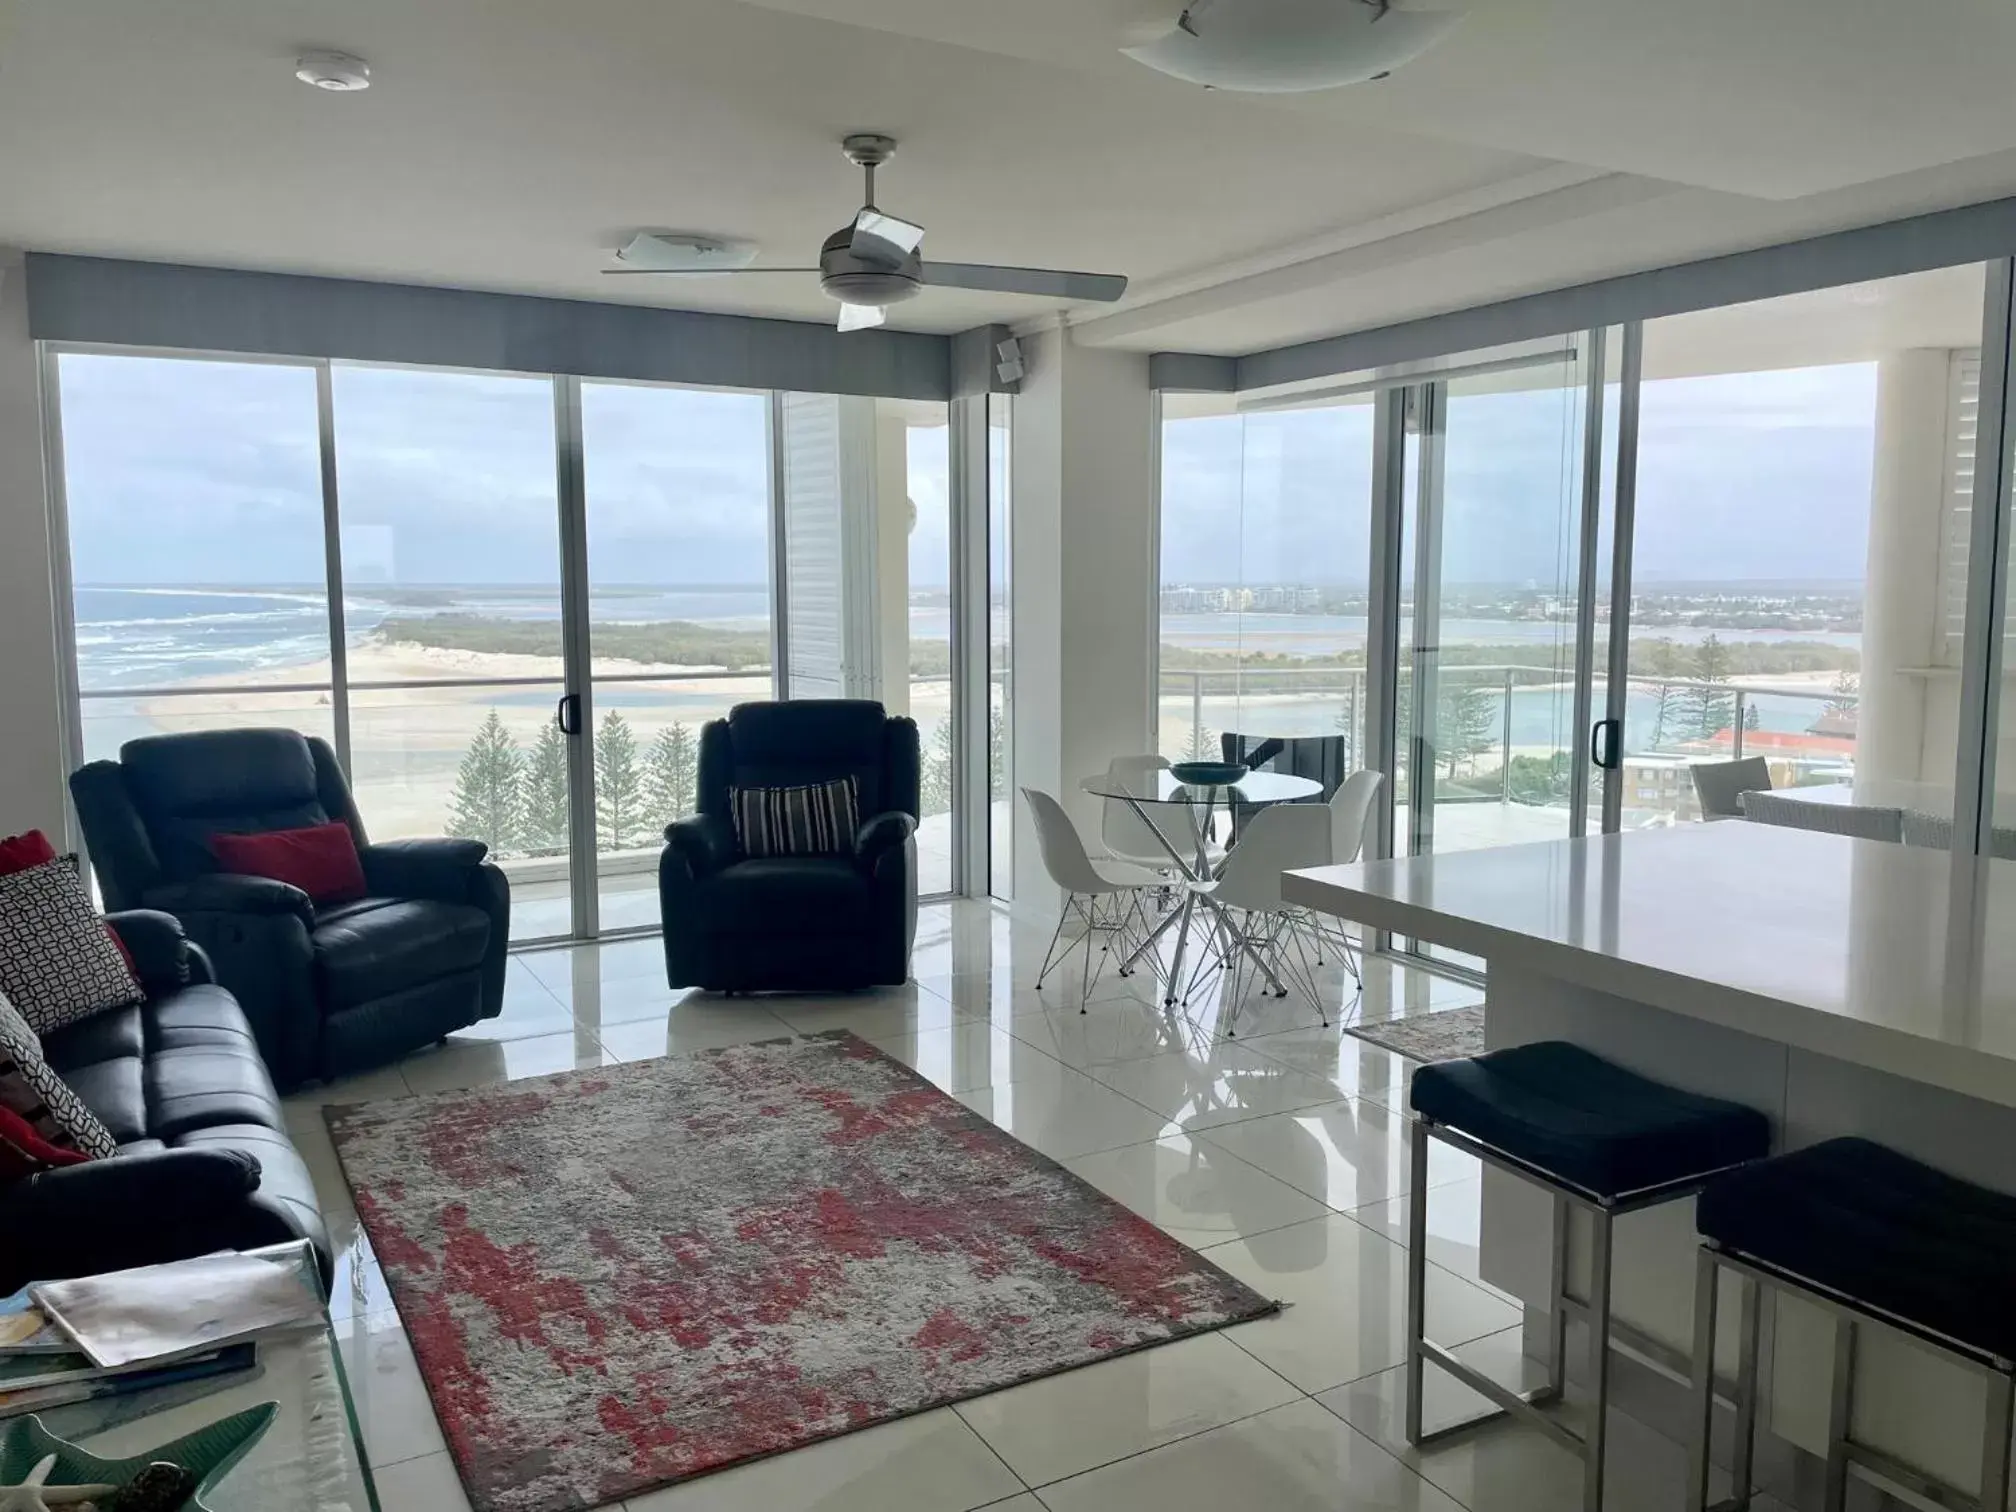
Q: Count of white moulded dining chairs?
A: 4